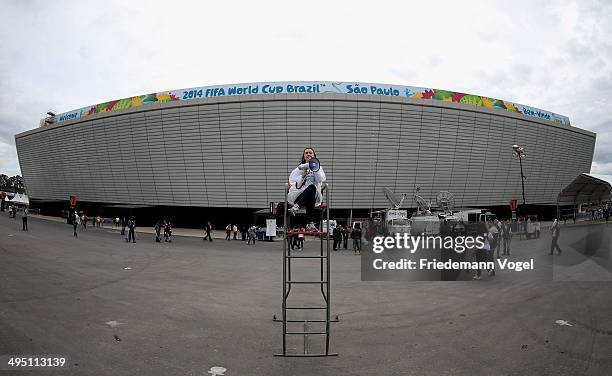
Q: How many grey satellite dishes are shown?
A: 3